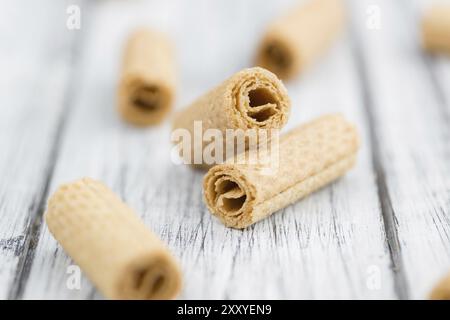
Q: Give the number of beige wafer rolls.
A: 7